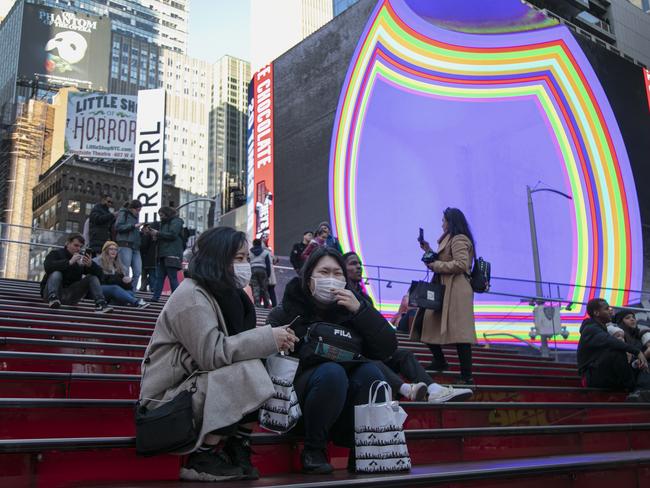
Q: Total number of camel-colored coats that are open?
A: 1